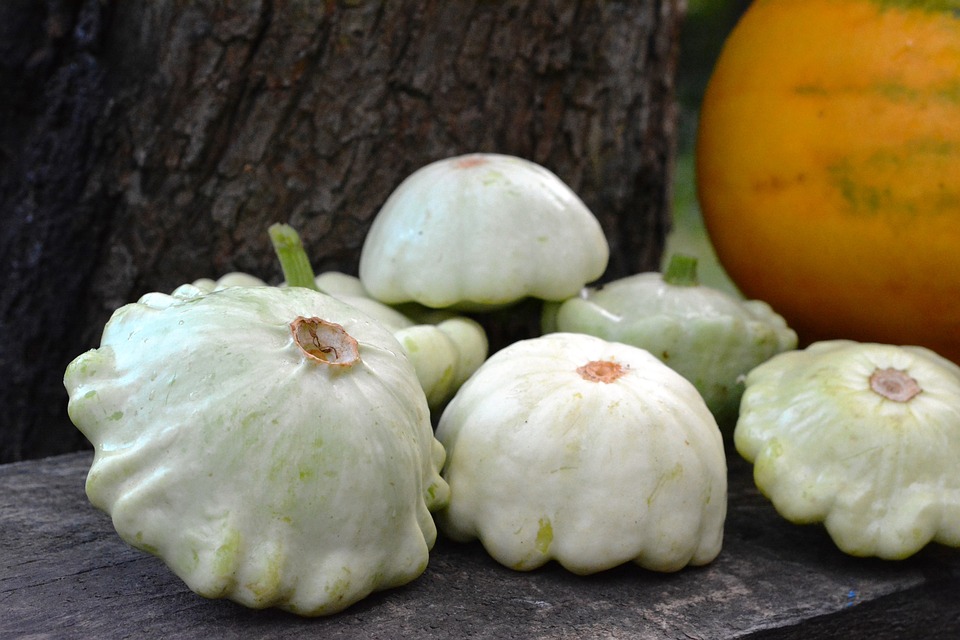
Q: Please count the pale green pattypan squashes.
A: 6